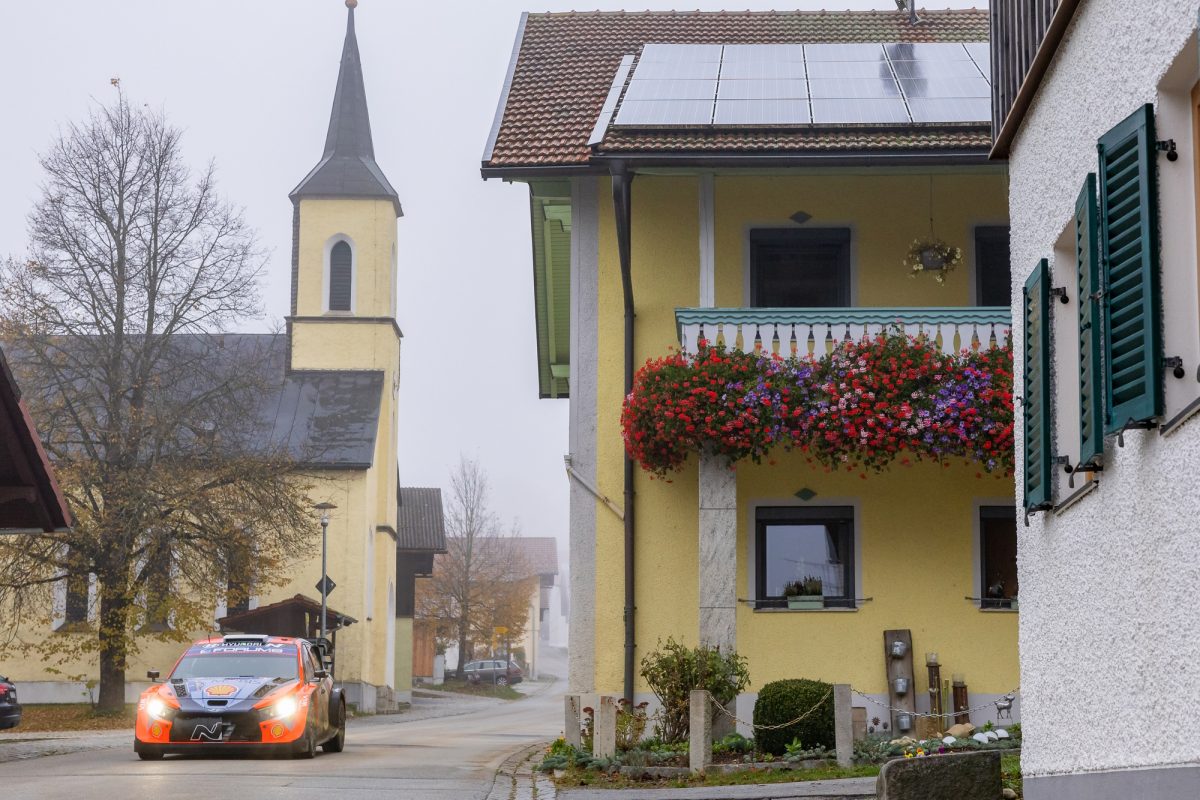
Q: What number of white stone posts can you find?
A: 4